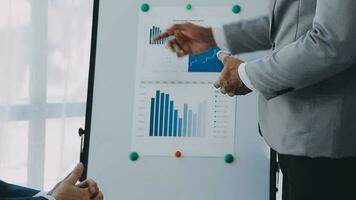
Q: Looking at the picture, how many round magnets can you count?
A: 6